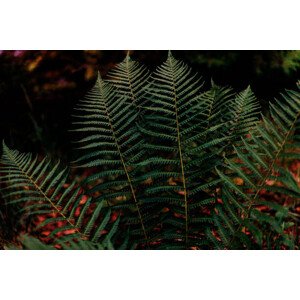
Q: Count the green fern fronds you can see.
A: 7